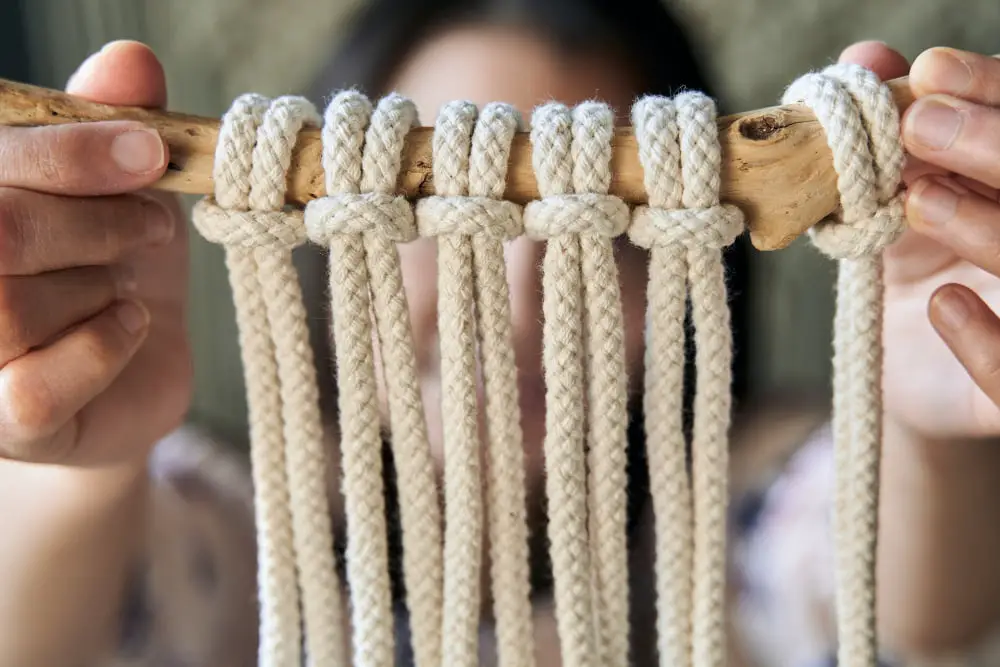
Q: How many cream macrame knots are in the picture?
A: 6